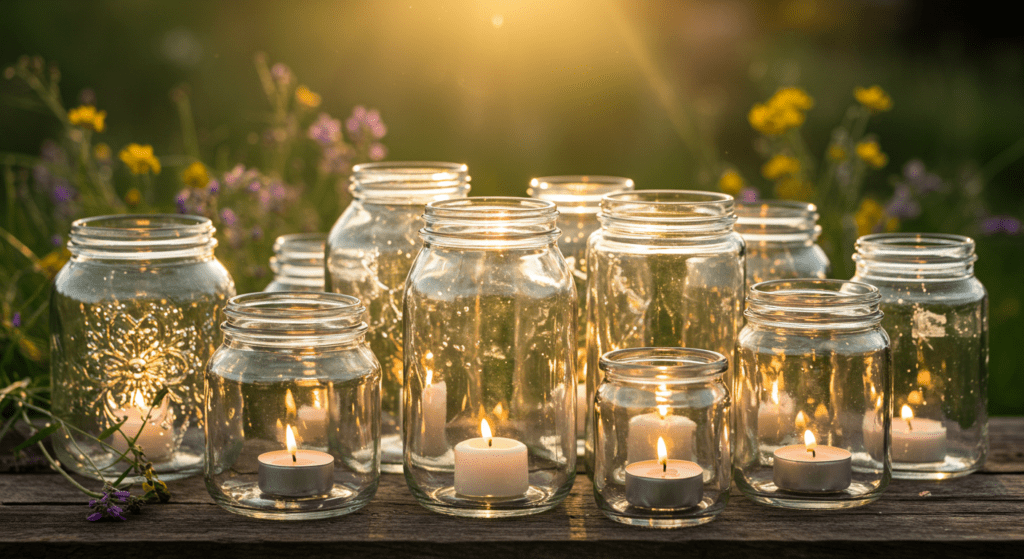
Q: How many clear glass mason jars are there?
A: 11